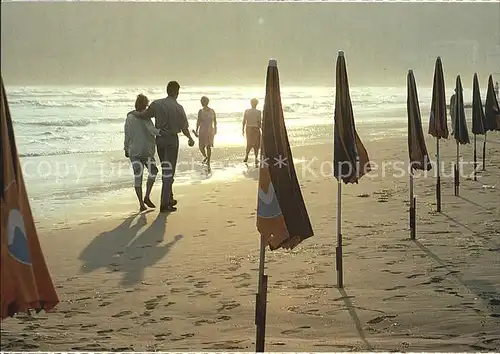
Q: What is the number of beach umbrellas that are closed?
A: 8